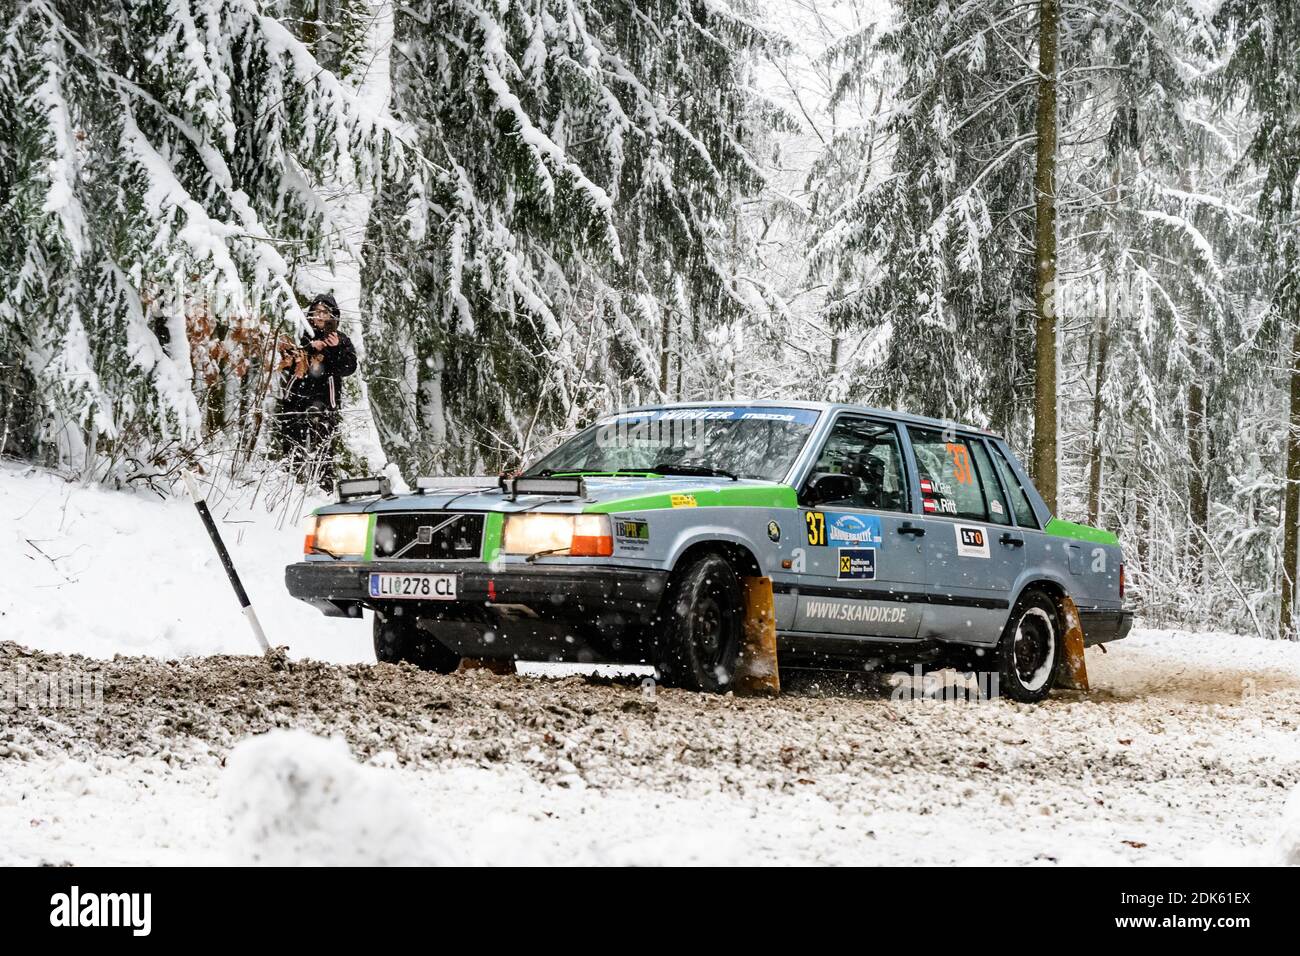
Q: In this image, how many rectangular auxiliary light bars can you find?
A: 3